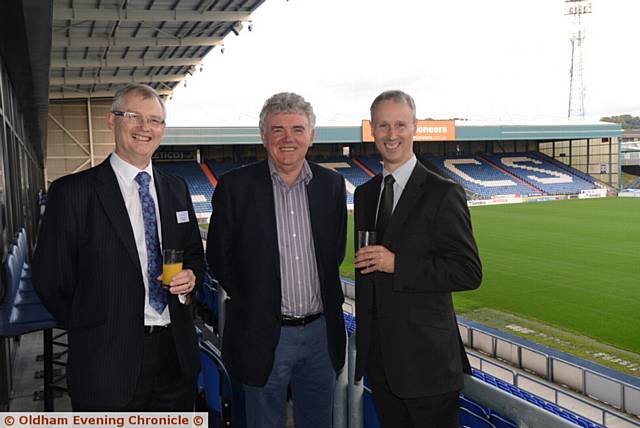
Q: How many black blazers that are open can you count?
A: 2